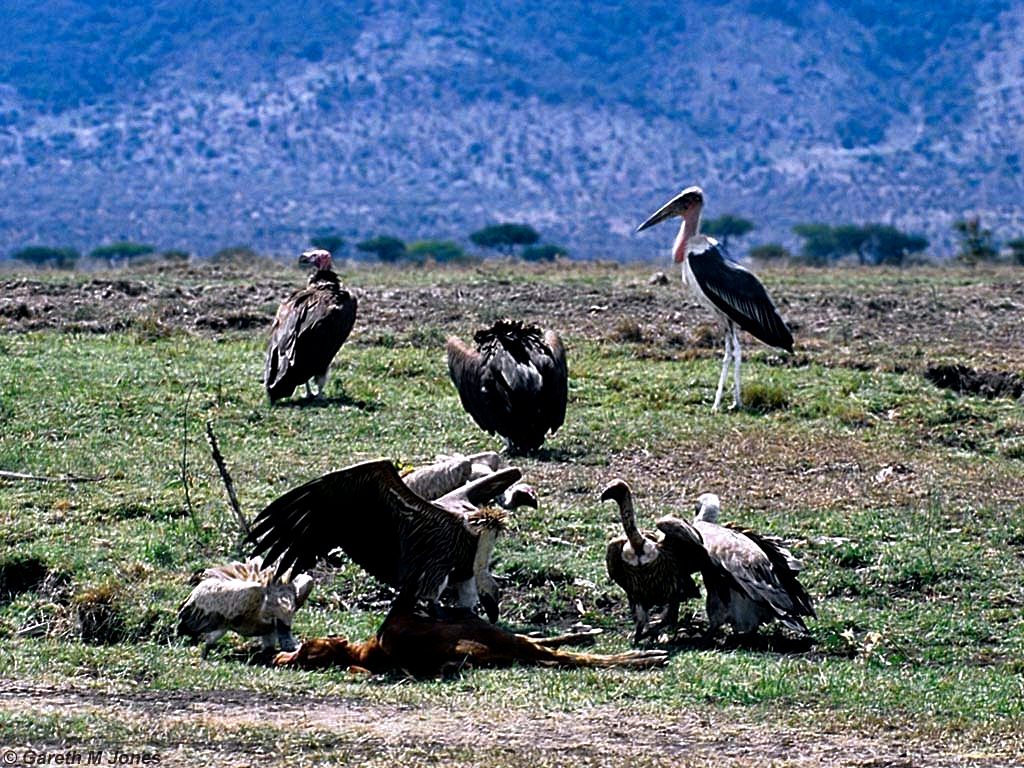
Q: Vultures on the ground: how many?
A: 7